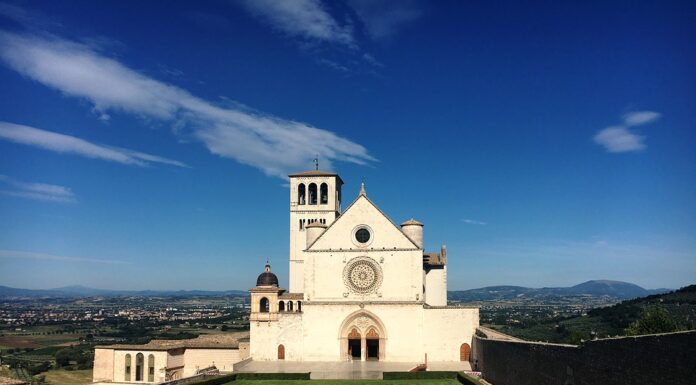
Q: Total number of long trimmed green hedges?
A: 2